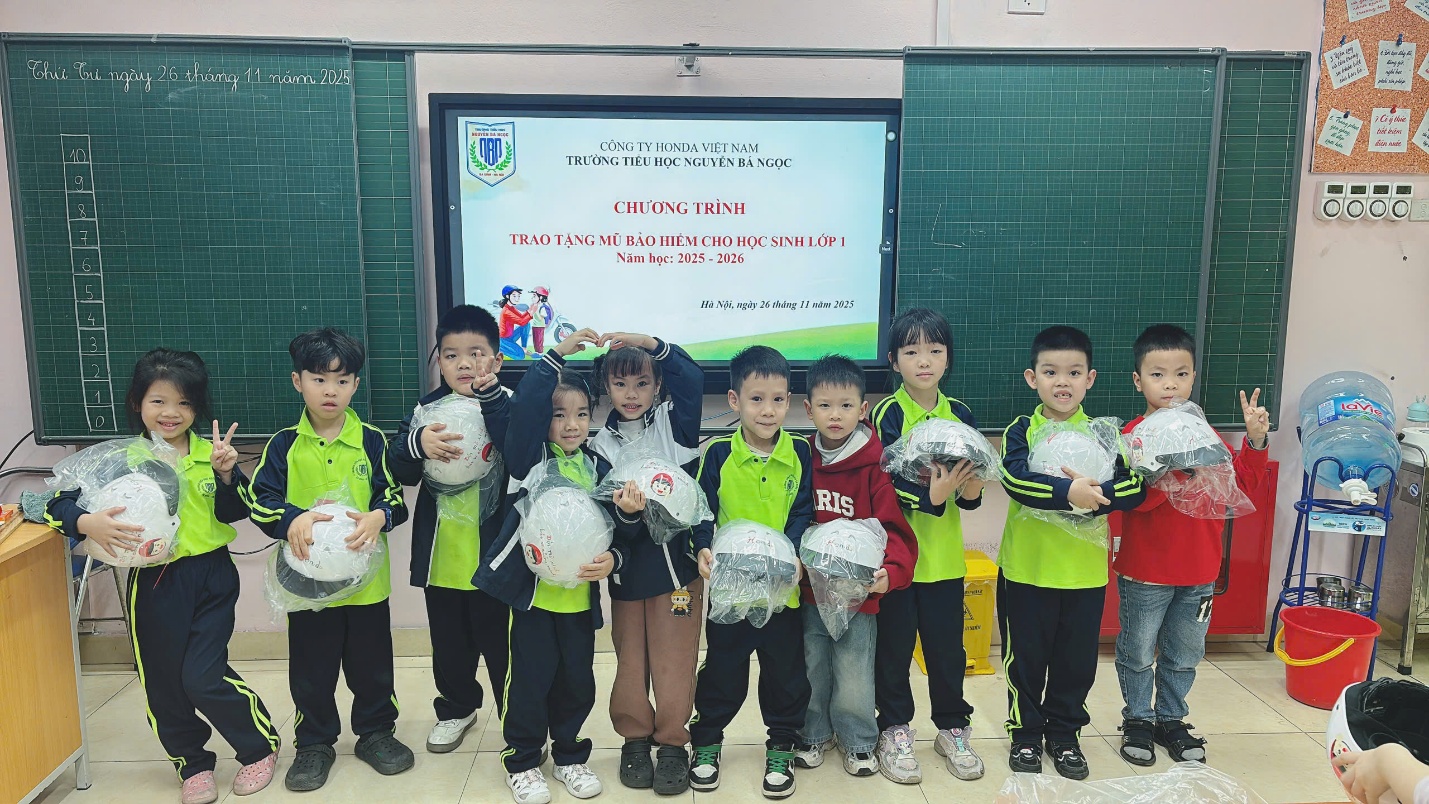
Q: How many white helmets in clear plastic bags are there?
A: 10